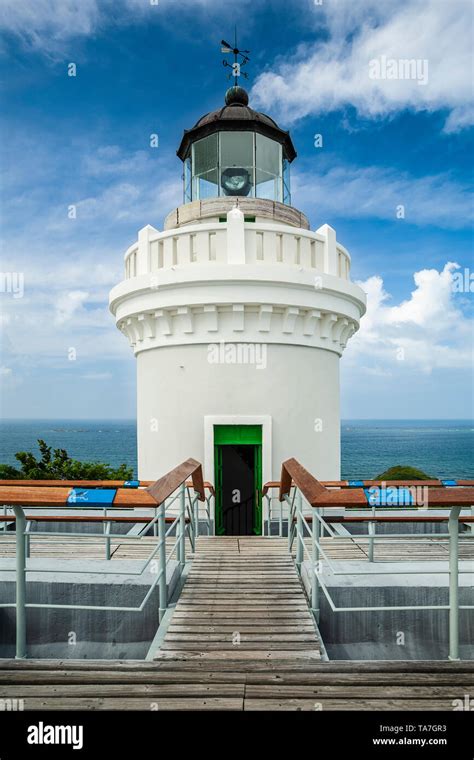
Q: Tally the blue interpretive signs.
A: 5